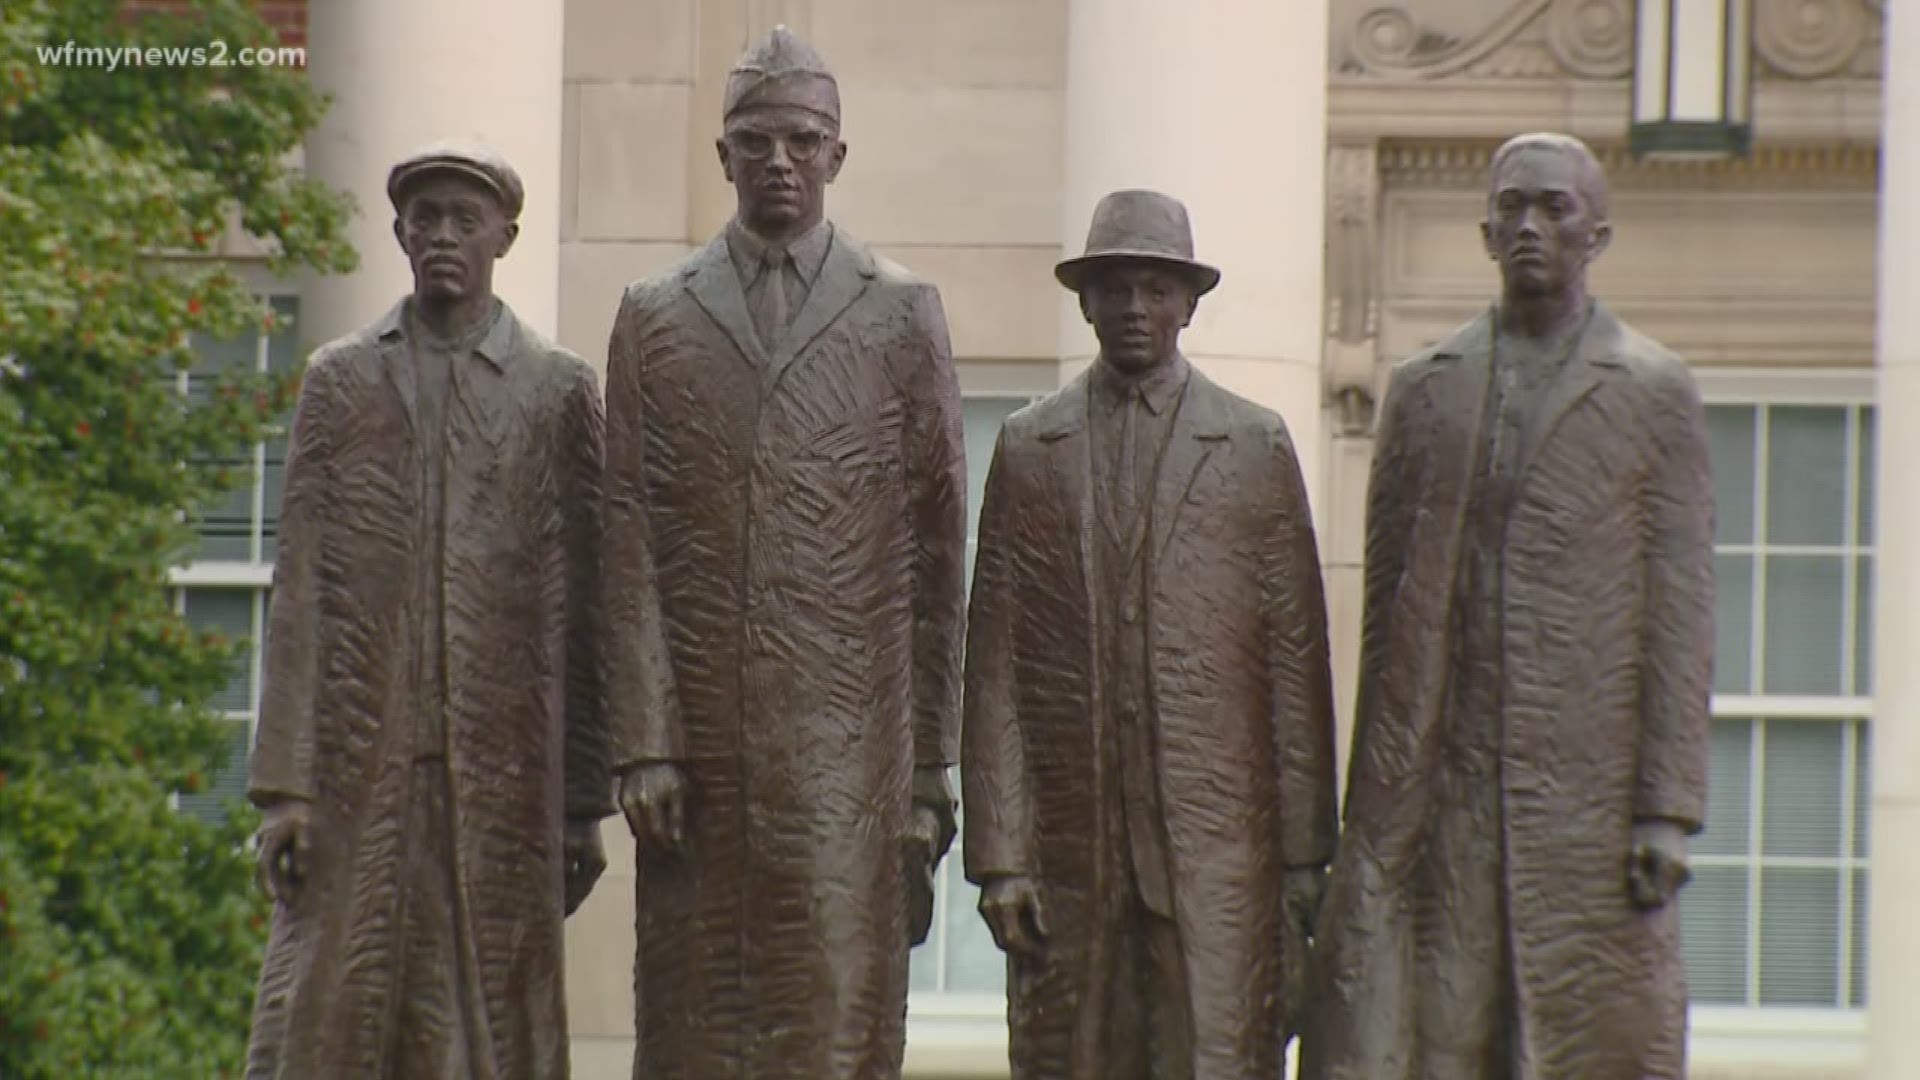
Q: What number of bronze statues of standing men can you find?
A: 4